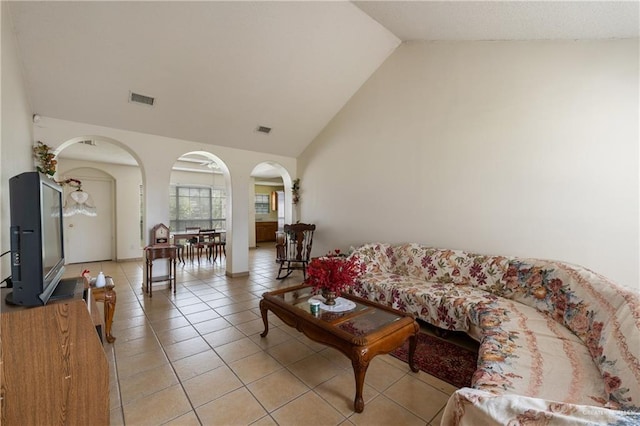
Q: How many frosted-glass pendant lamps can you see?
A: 1